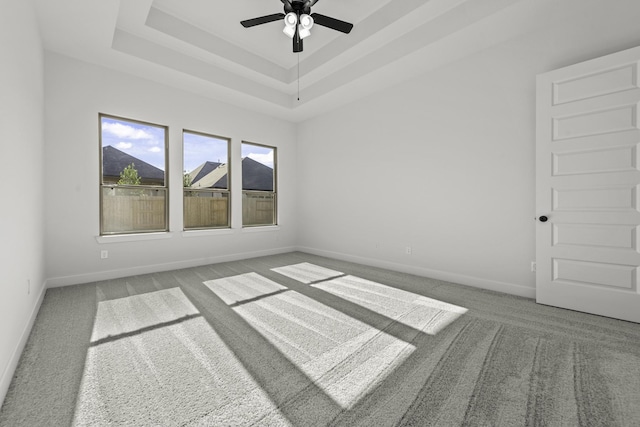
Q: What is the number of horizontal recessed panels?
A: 6